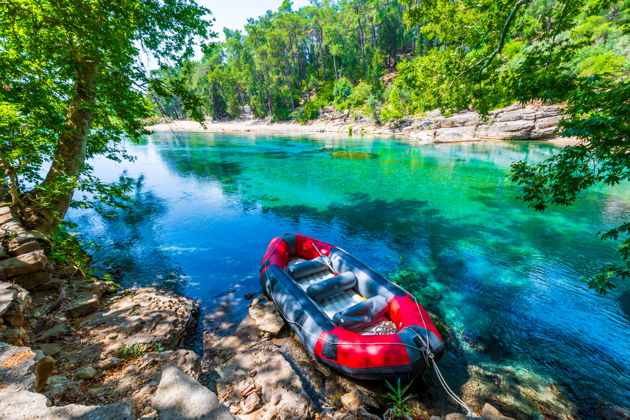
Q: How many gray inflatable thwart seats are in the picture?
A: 3